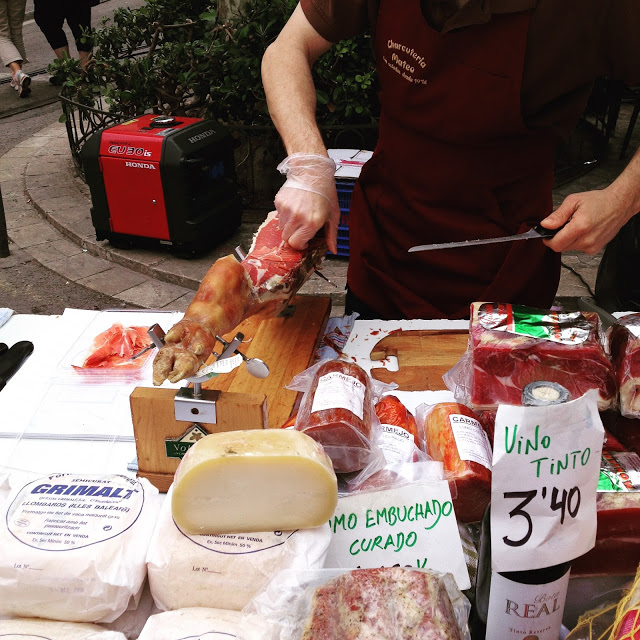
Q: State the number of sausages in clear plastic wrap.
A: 3